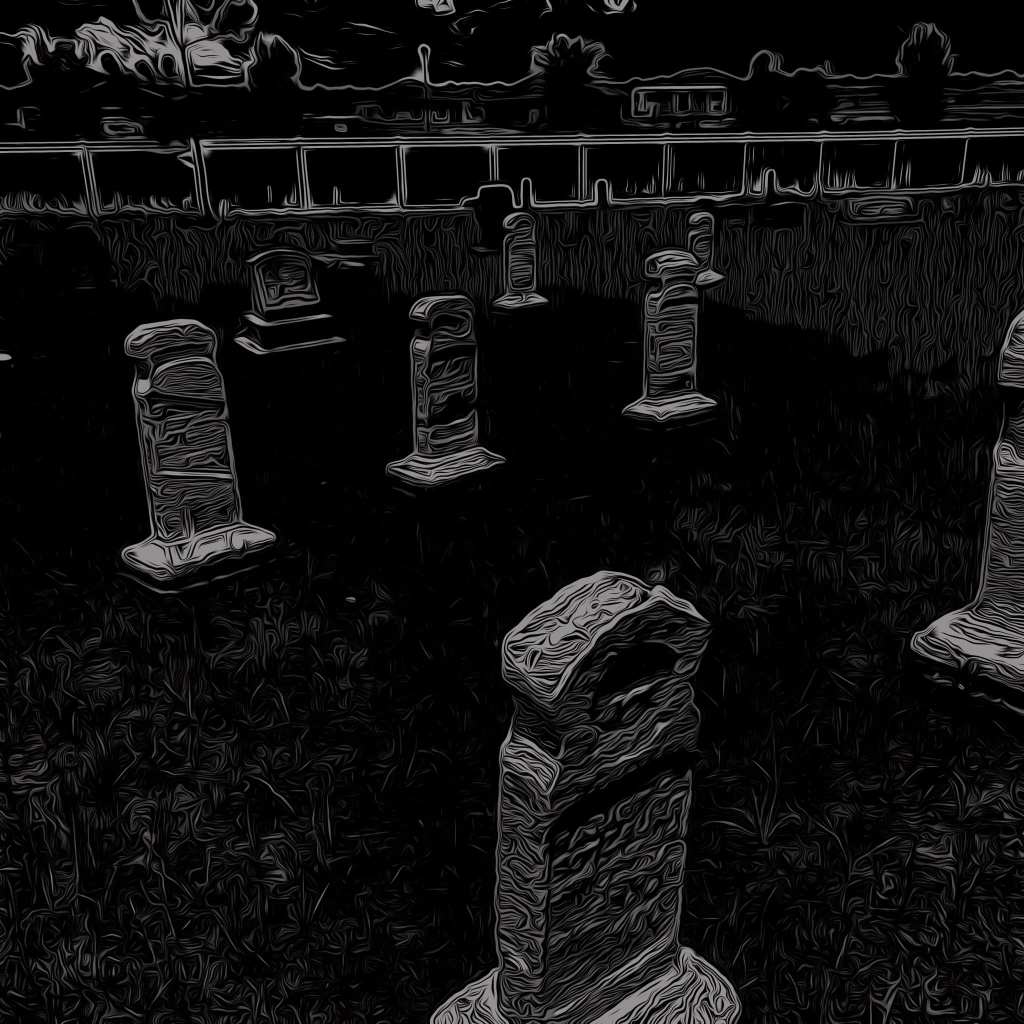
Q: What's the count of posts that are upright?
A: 11